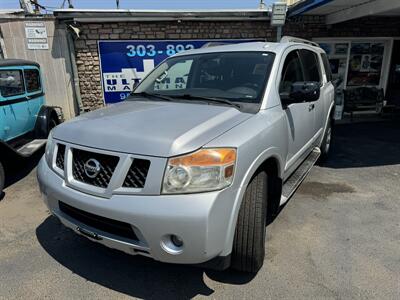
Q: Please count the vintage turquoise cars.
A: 1